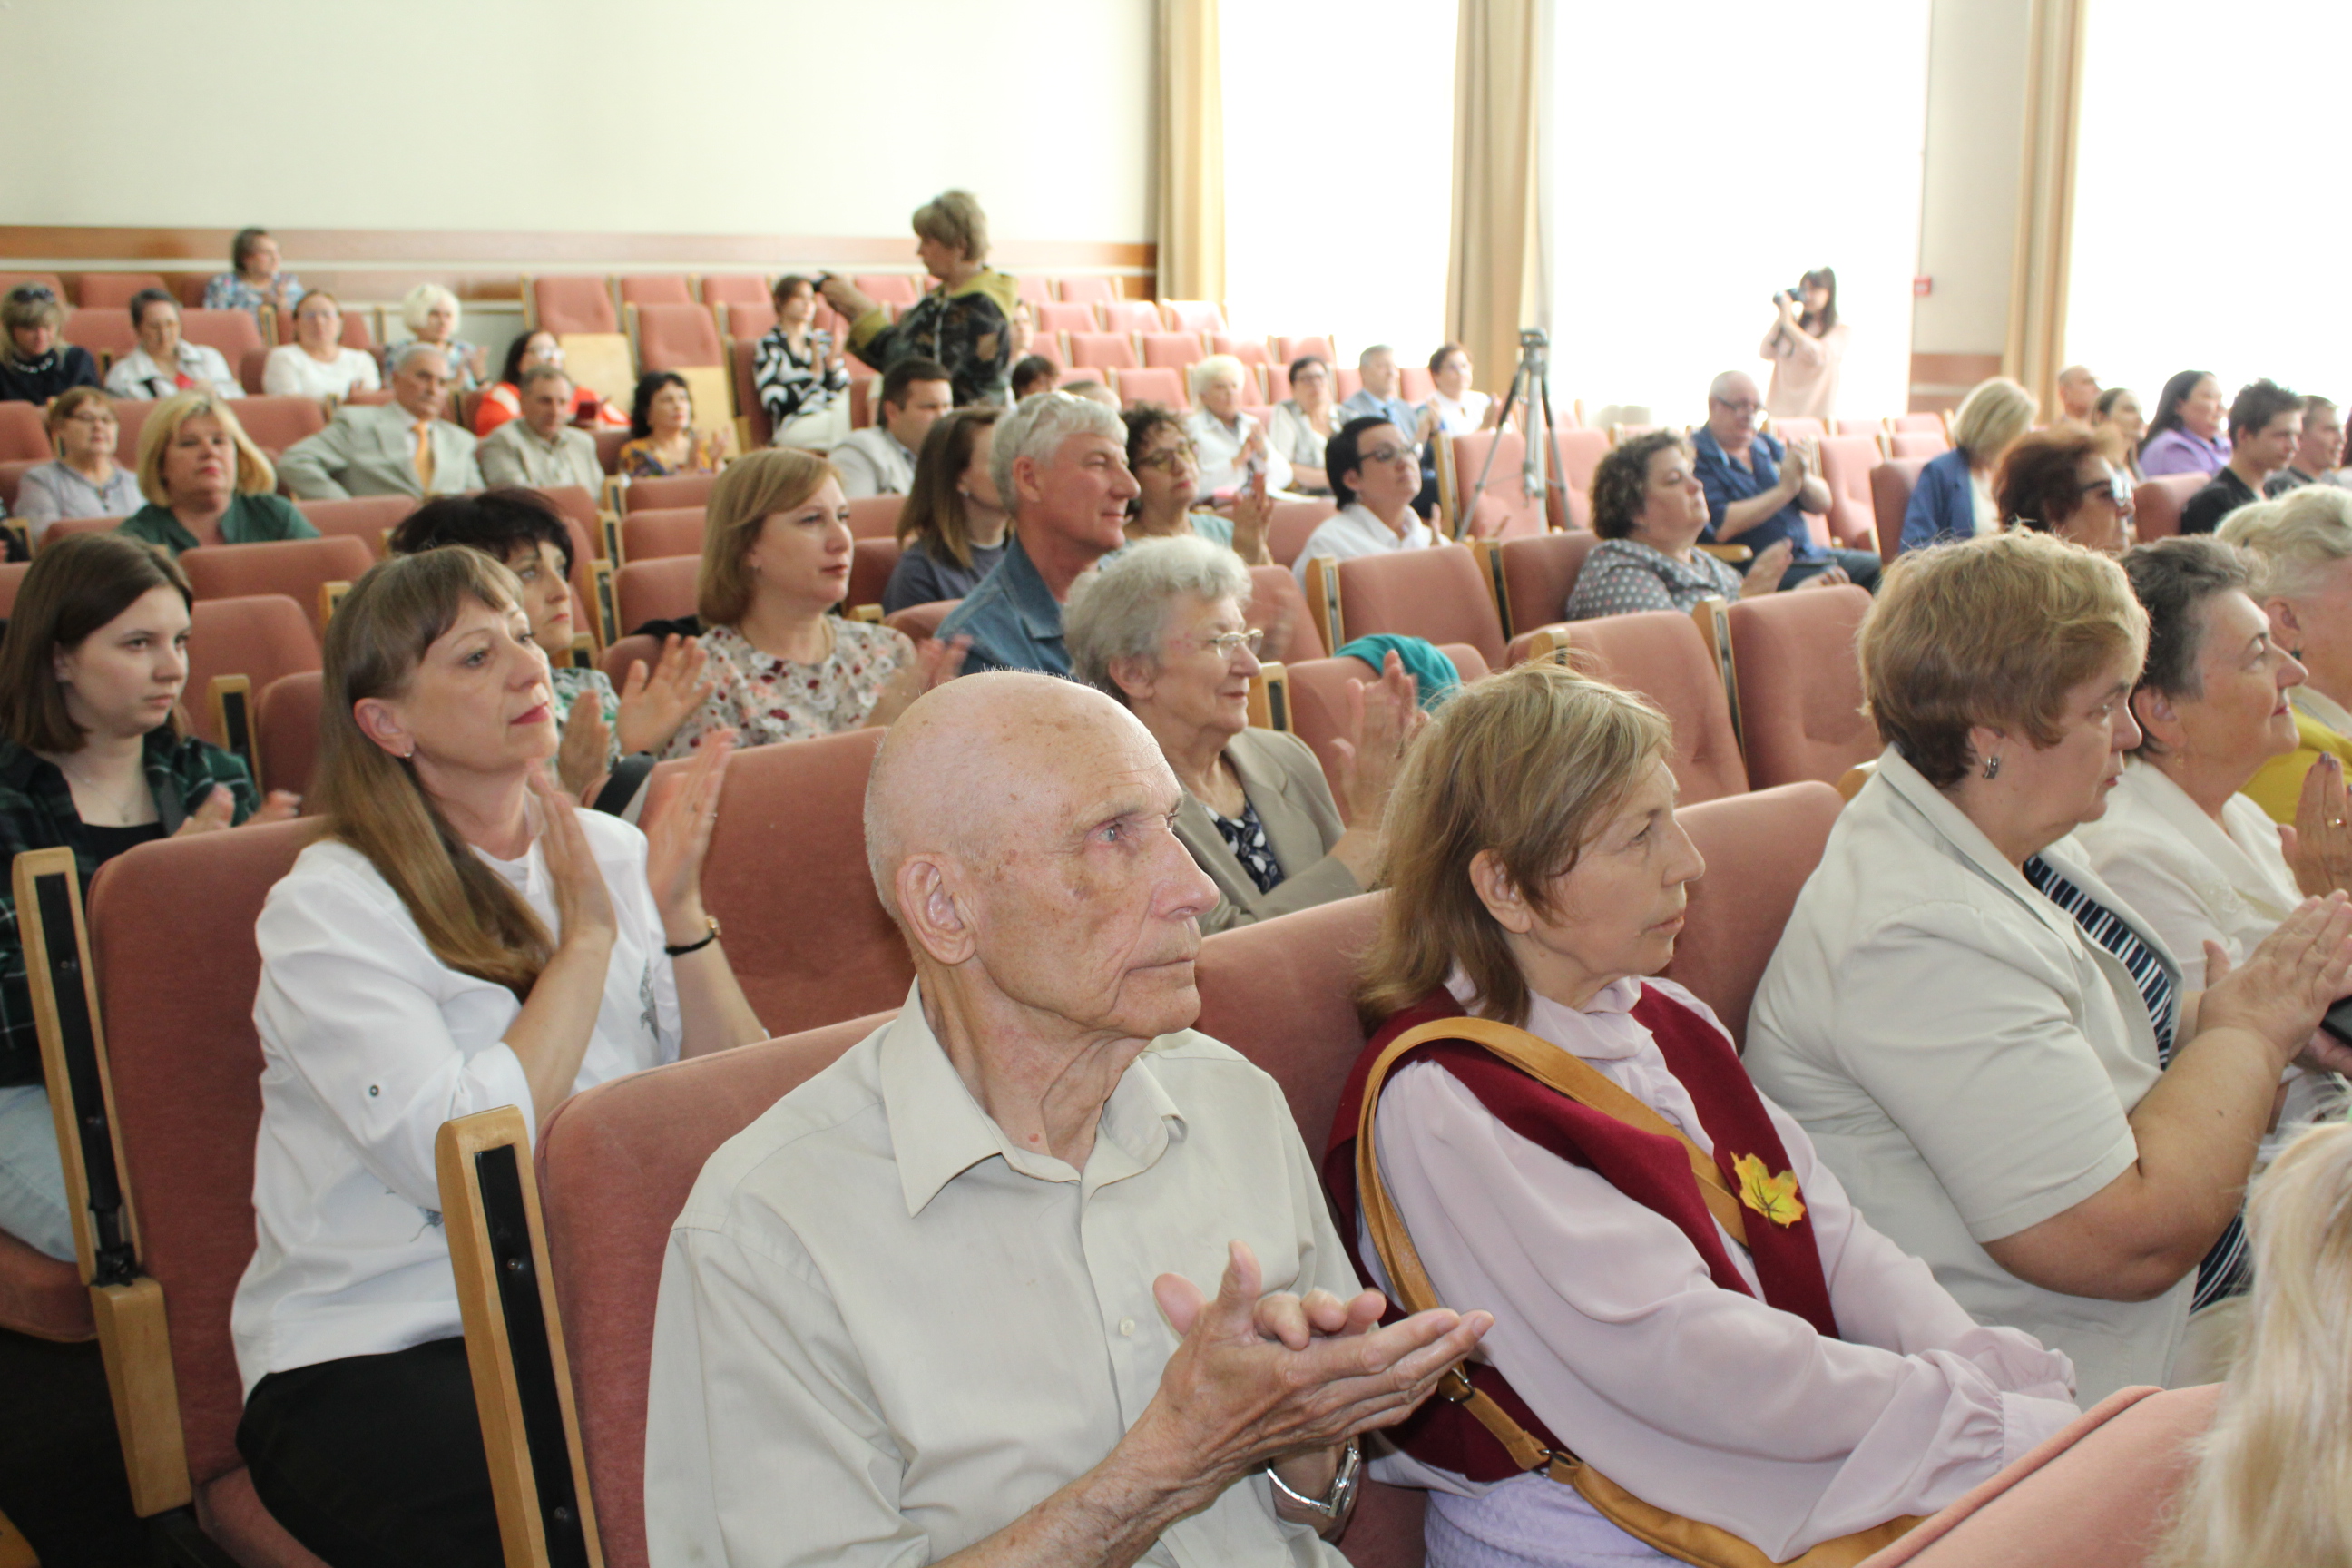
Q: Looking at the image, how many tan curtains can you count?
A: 3